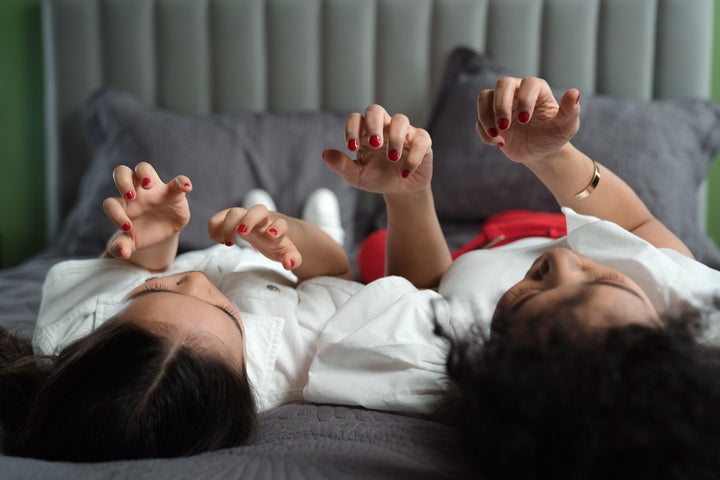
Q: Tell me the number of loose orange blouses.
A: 0